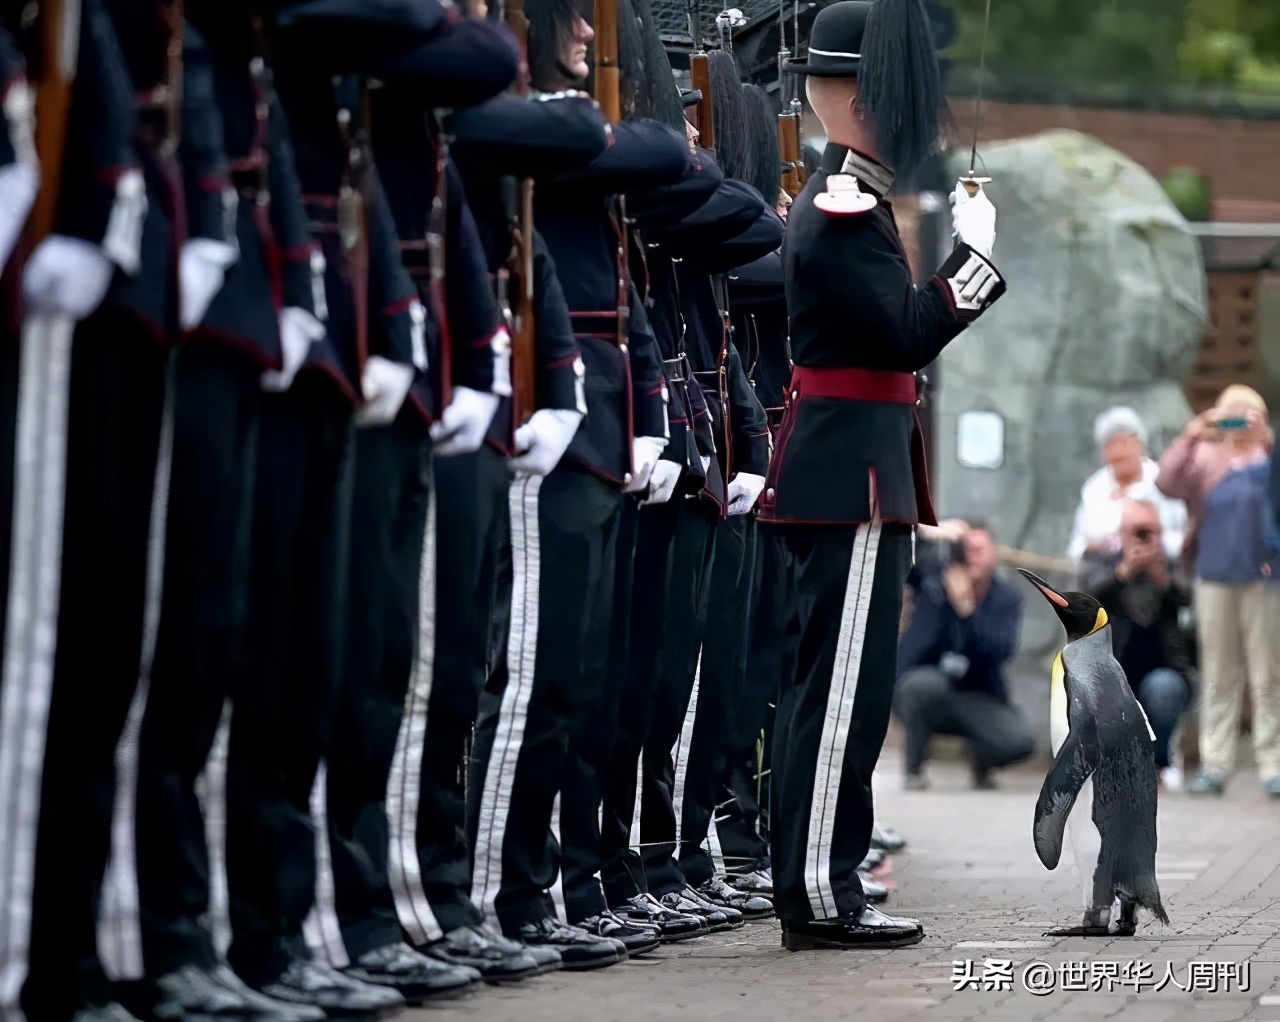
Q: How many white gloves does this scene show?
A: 12